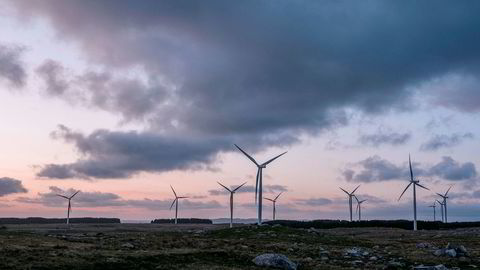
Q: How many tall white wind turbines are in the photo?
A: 11